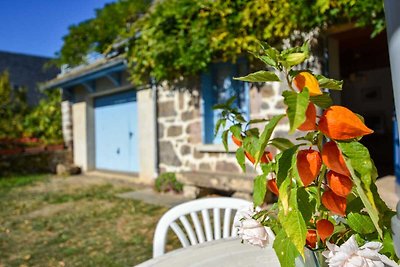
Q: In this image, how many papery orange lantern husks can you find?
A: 13